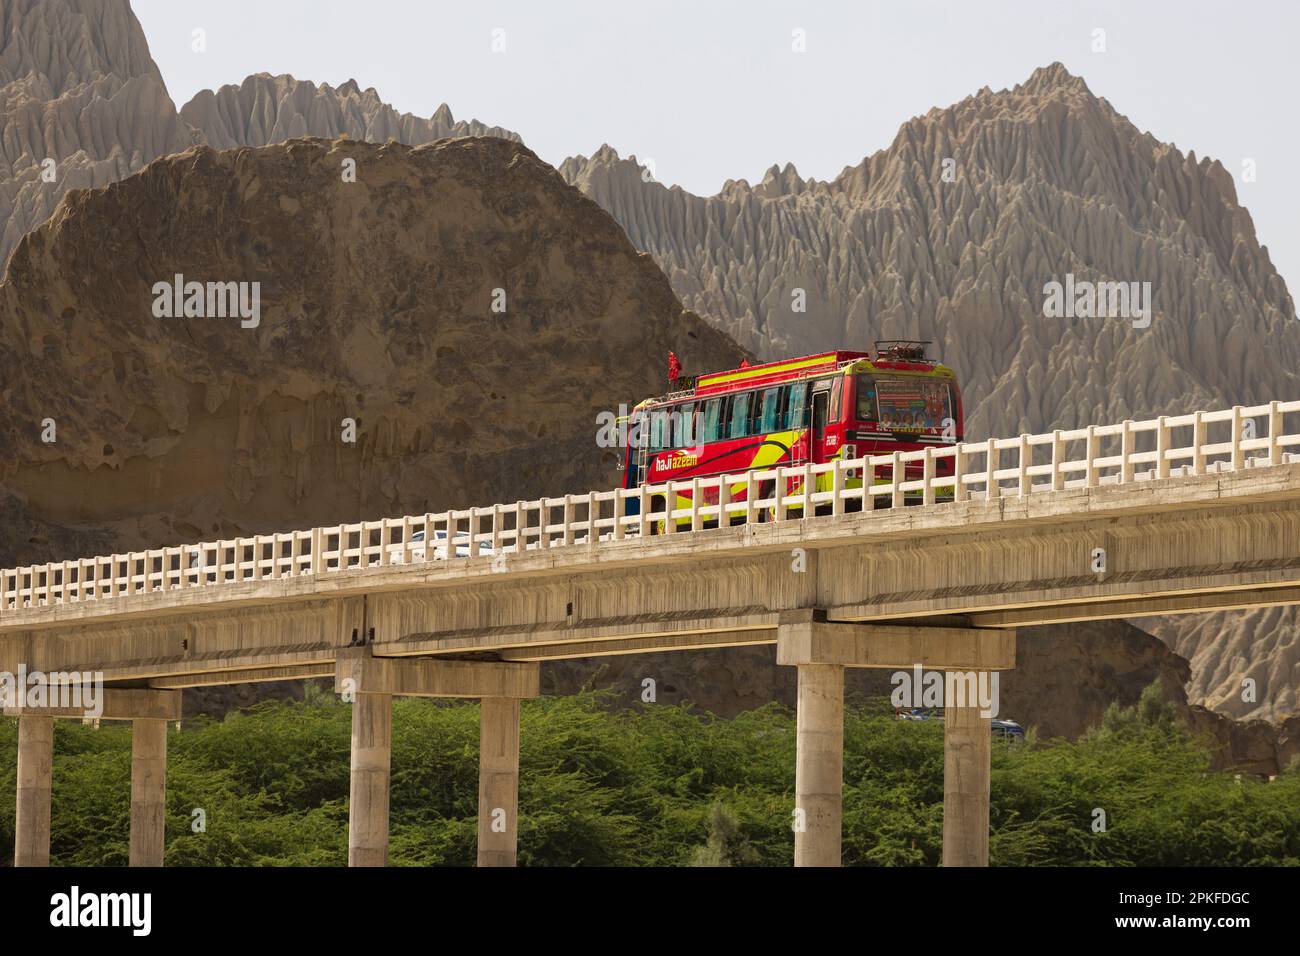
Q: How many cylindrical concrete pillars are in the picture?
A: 6